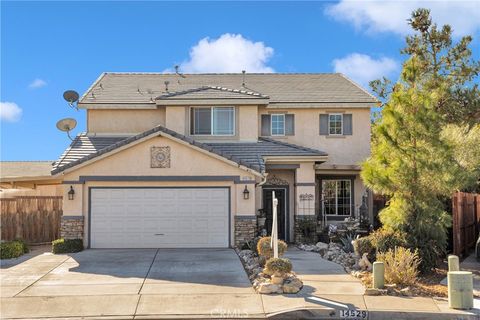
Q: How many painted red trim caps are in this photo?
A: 0